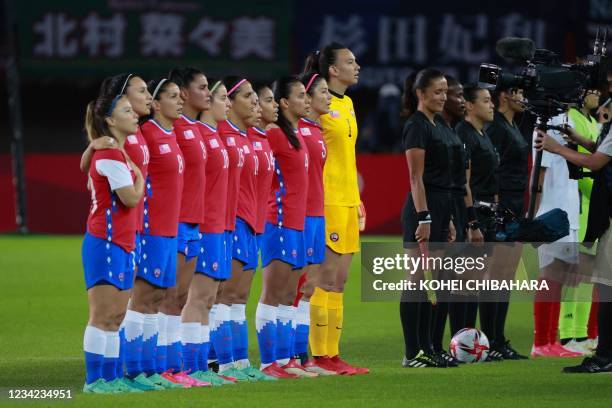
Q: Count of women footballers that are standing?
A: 11